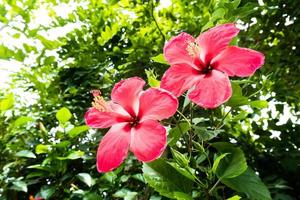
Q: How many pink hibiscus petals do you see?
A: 10